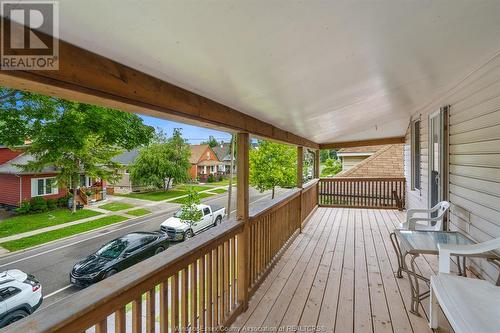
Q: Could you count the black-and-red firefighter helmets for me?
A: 0